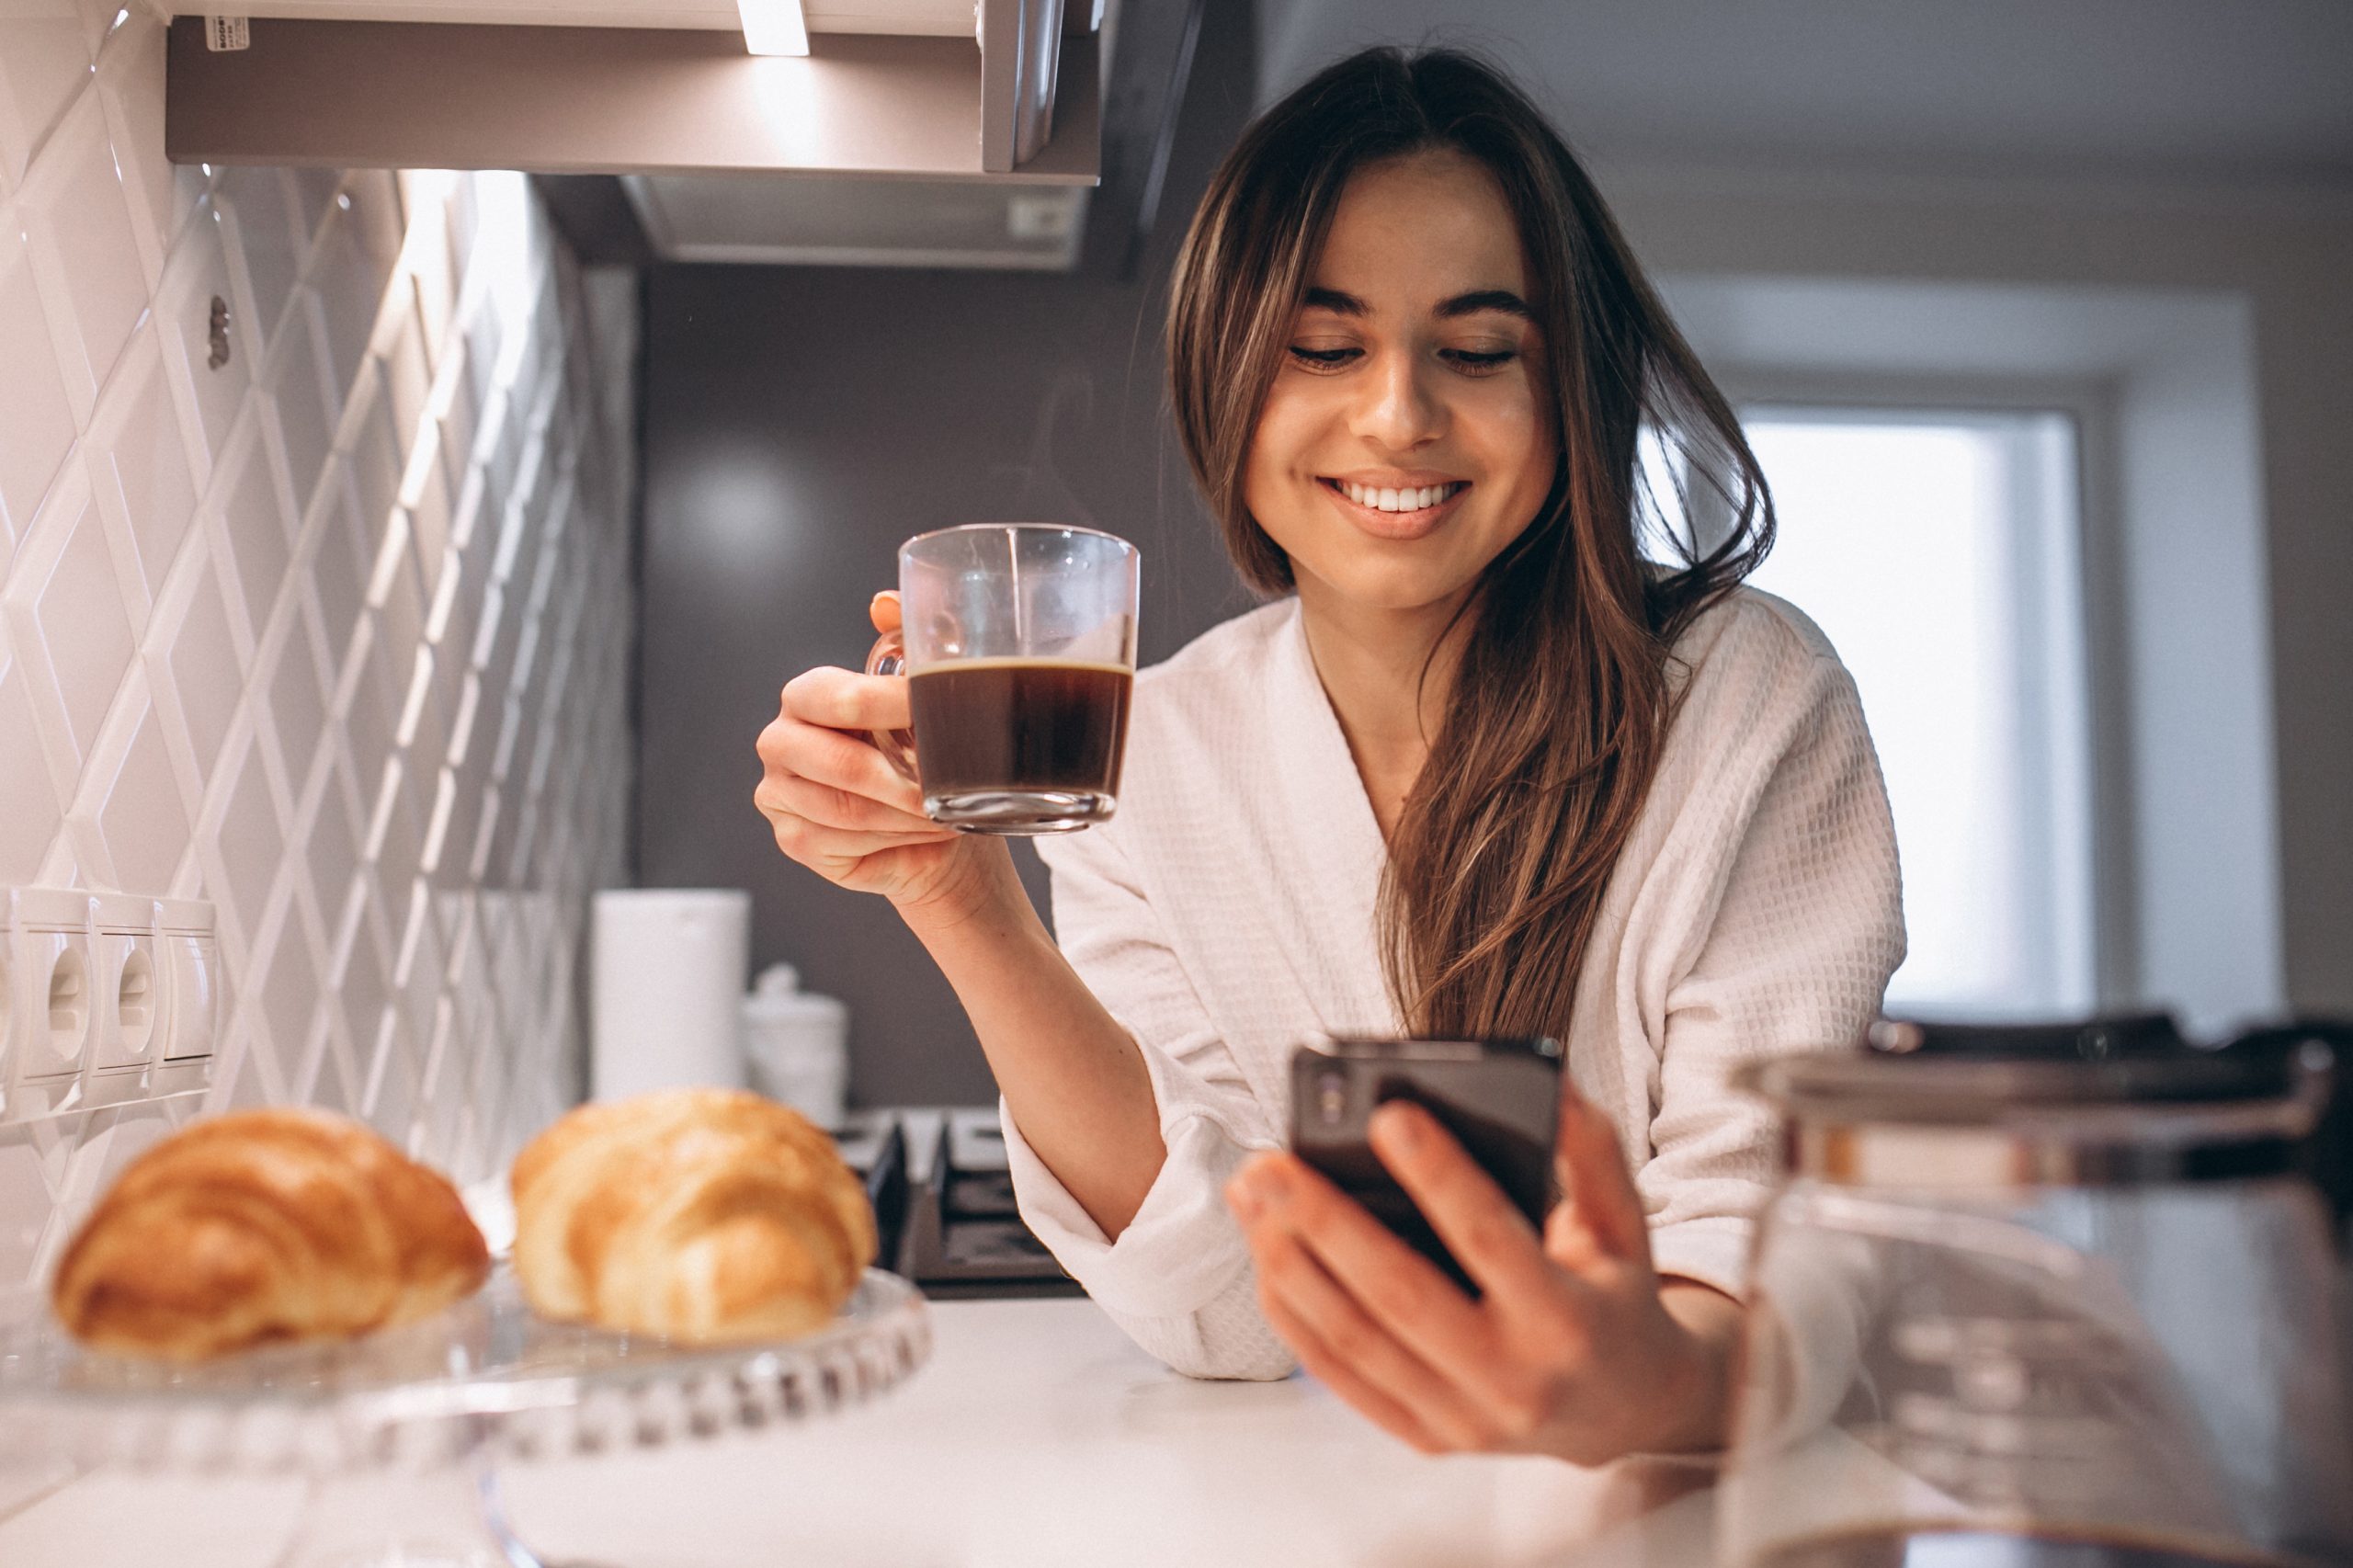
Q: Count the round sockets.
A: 2